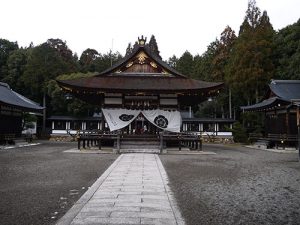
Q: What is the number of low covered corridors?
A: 2